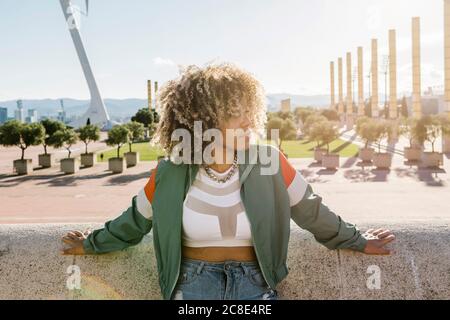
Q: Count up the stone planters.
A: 12